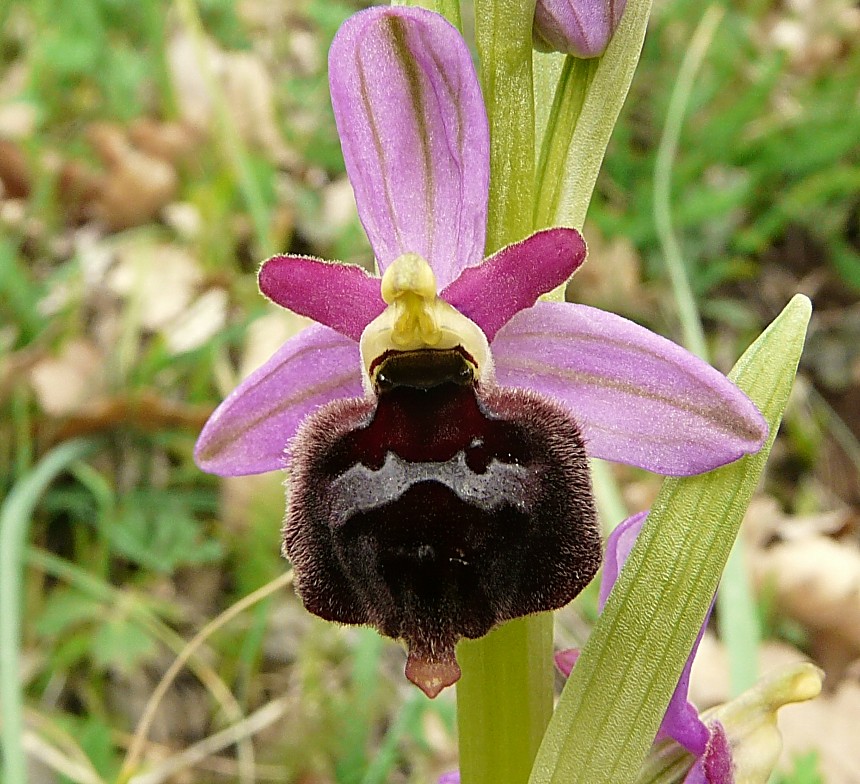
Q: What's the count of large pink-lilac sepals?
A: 3